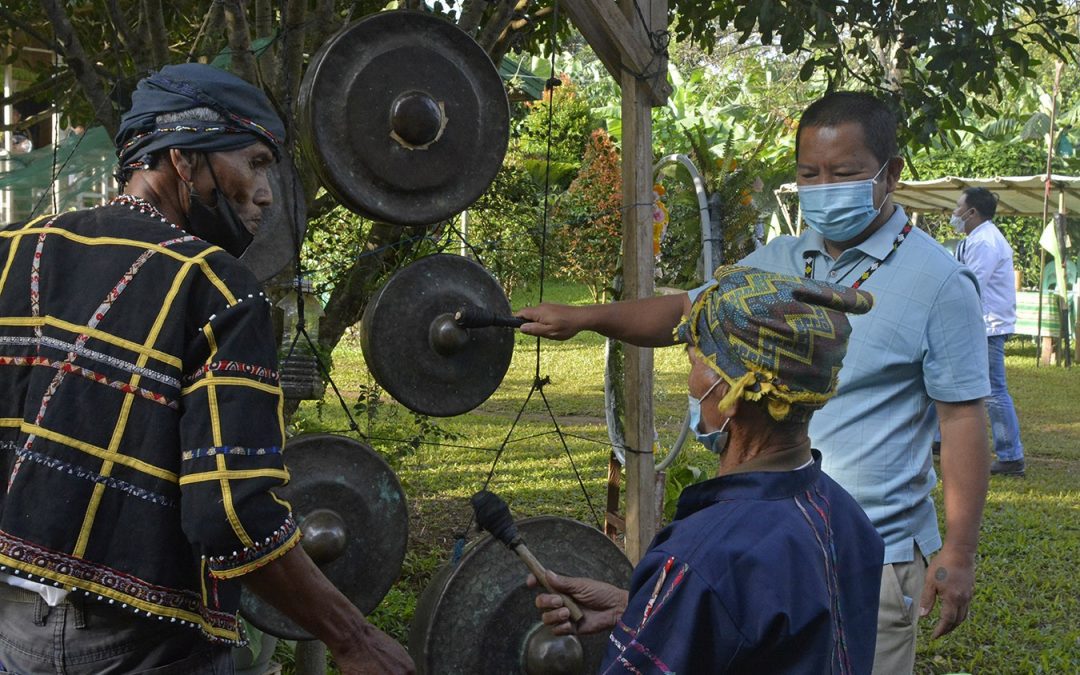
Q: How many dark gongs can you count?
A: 5